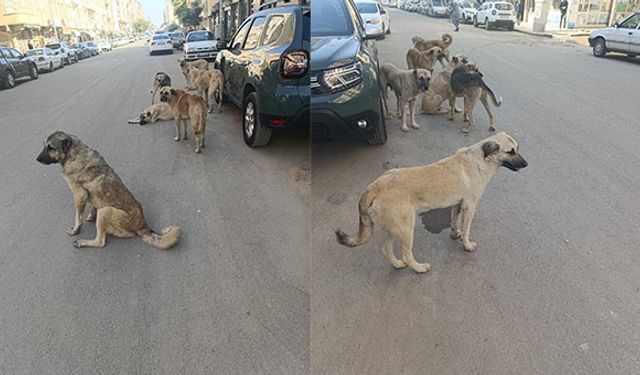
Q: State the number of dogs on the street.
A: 12